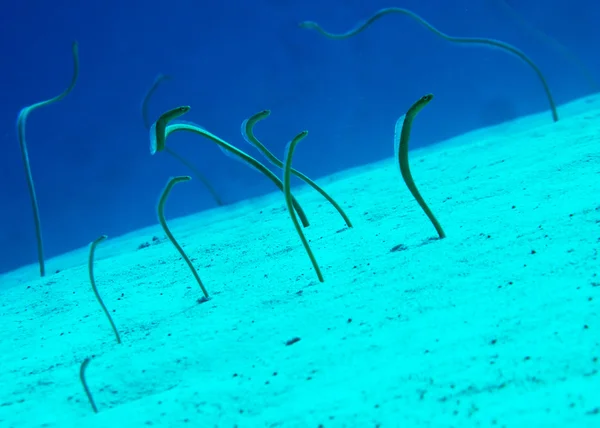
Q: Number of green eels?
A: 10